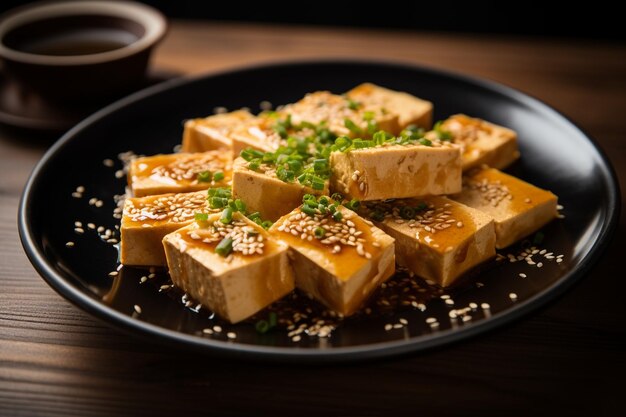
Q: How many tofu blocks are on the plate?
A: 13